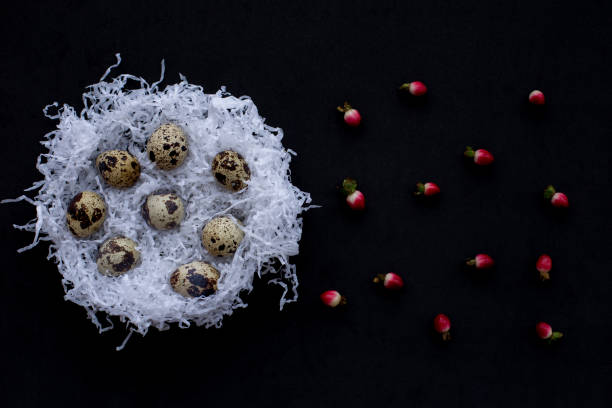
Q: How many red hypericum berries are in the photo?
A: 13